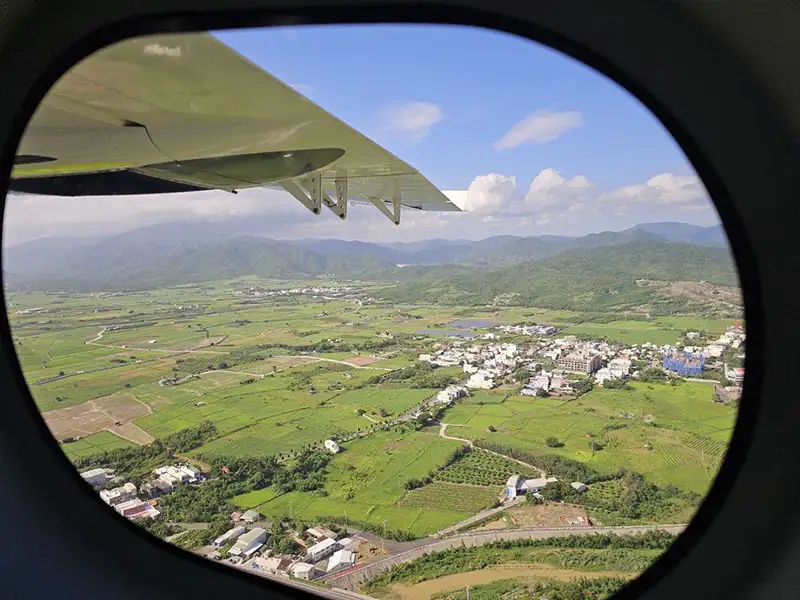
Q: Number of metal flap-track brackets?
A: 3